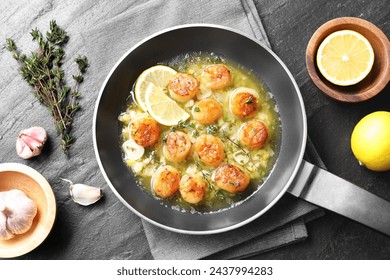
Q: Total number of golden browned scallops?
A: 11